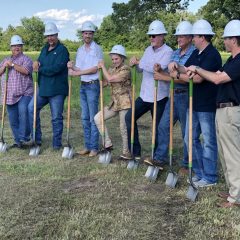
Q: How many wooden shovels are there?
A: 8